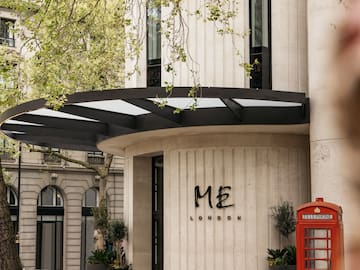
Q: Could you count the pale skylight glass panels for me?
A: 6